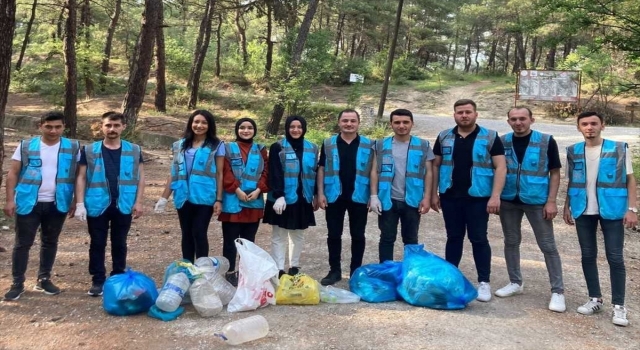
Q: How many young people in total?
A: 10